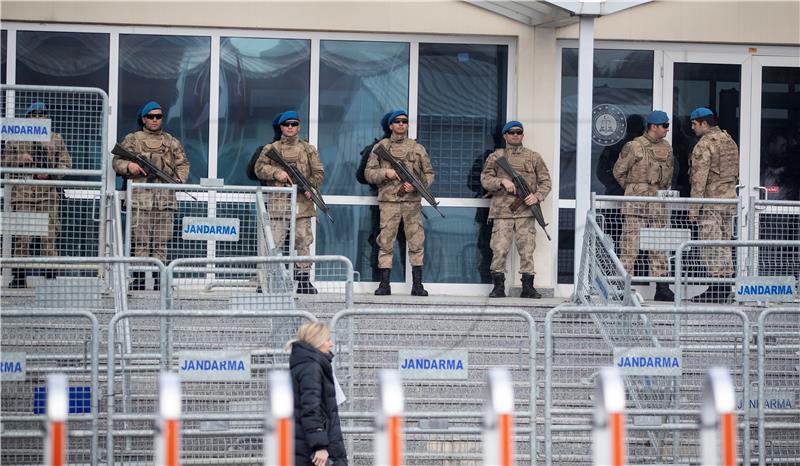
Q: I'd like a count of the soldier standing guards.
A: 7